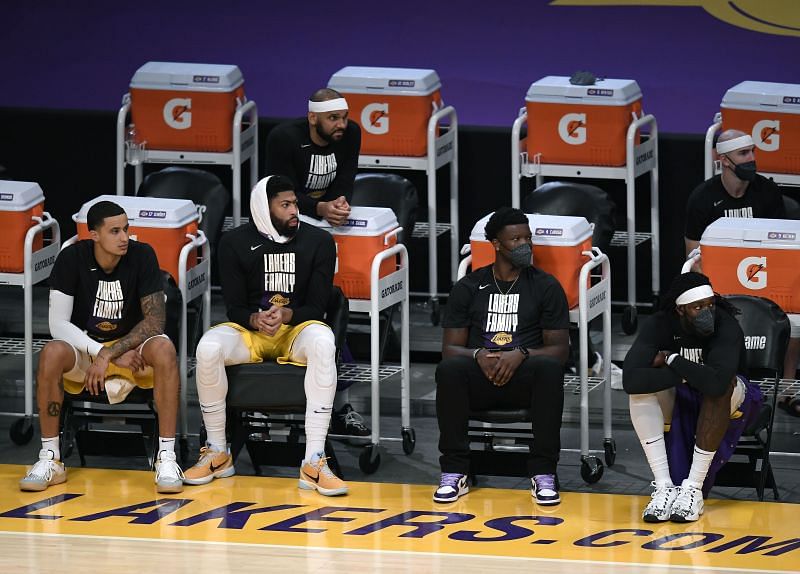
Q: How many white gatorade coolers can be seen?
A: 0